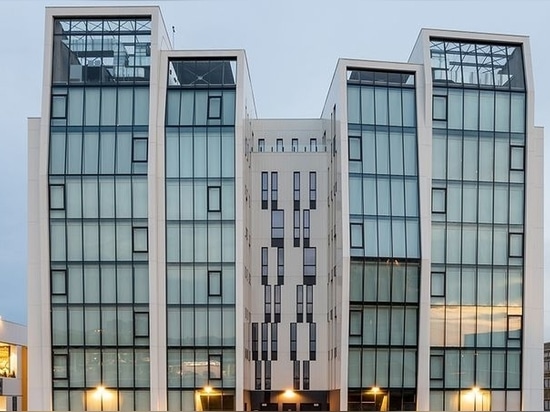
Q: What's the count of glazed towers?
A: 4